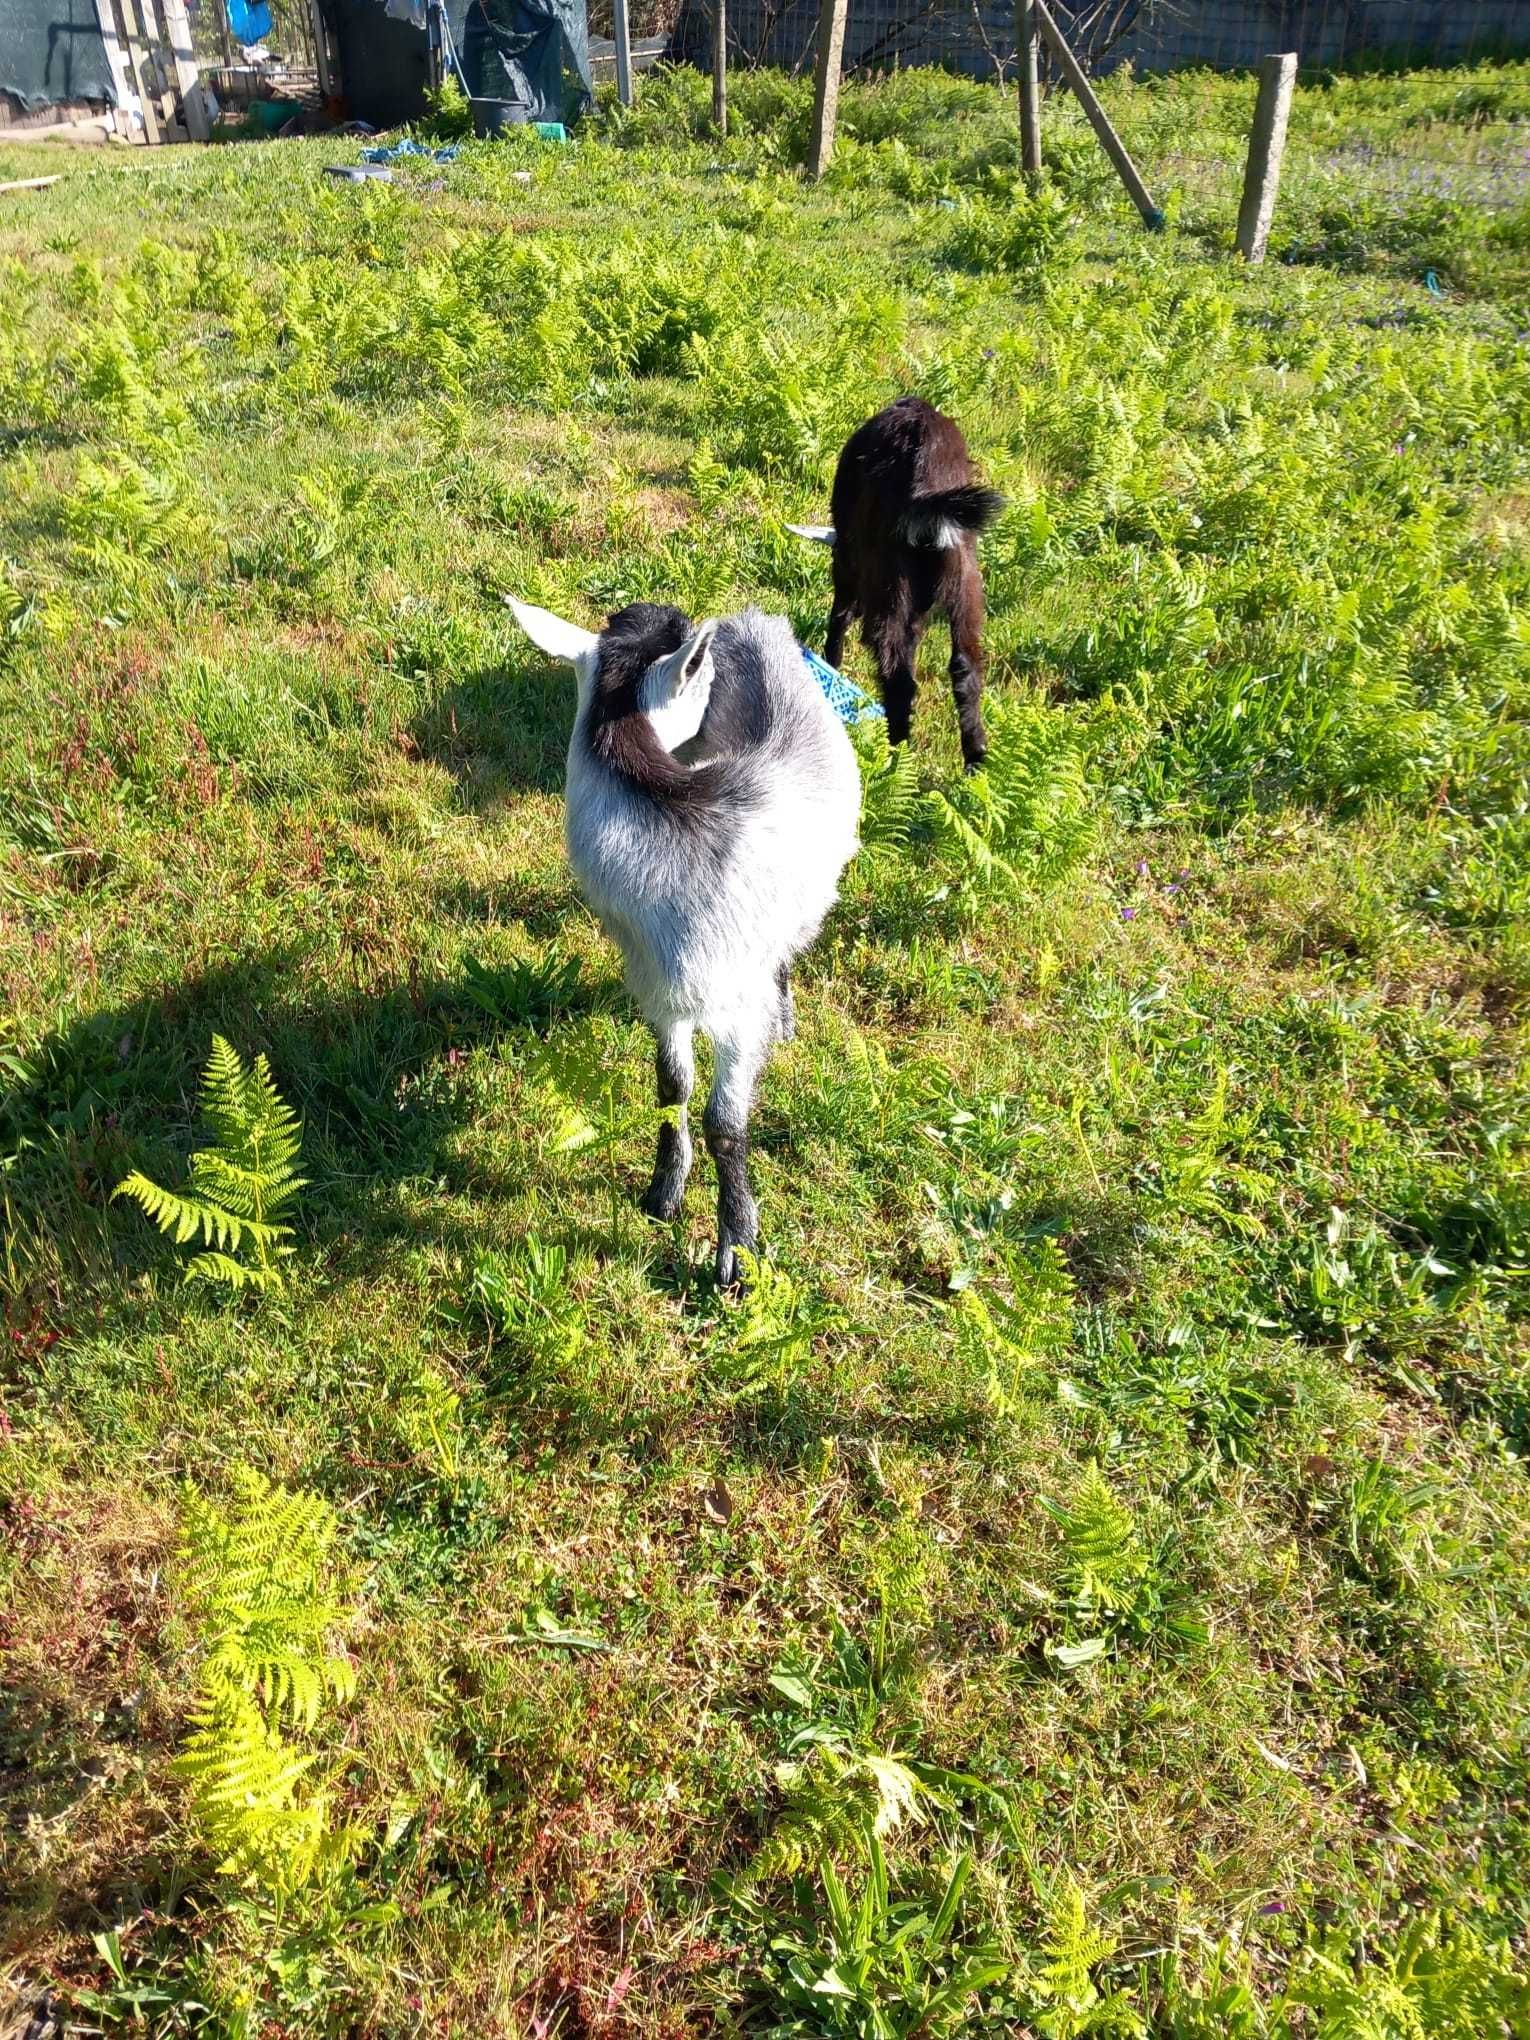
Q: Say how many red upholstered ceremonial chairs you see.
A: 0